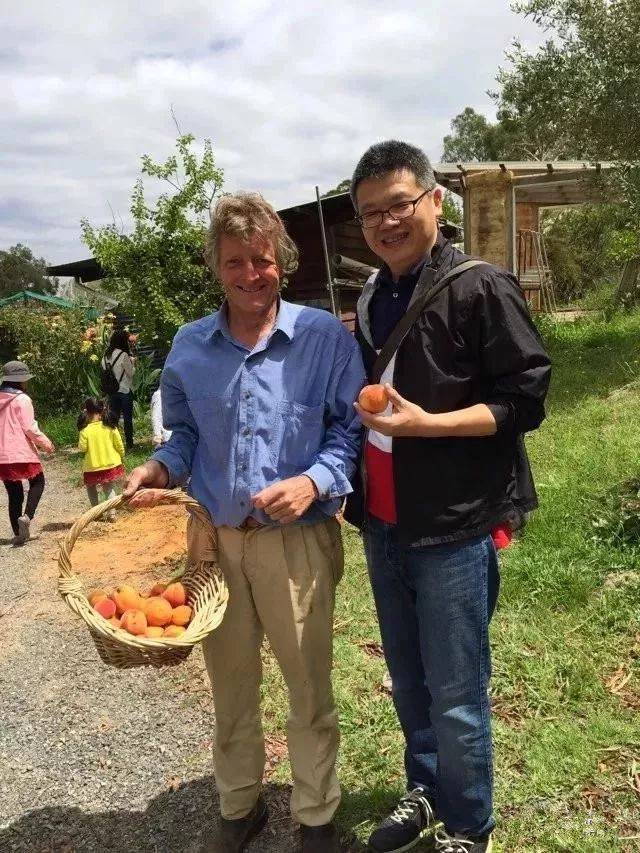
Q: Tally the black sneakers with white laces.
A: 2